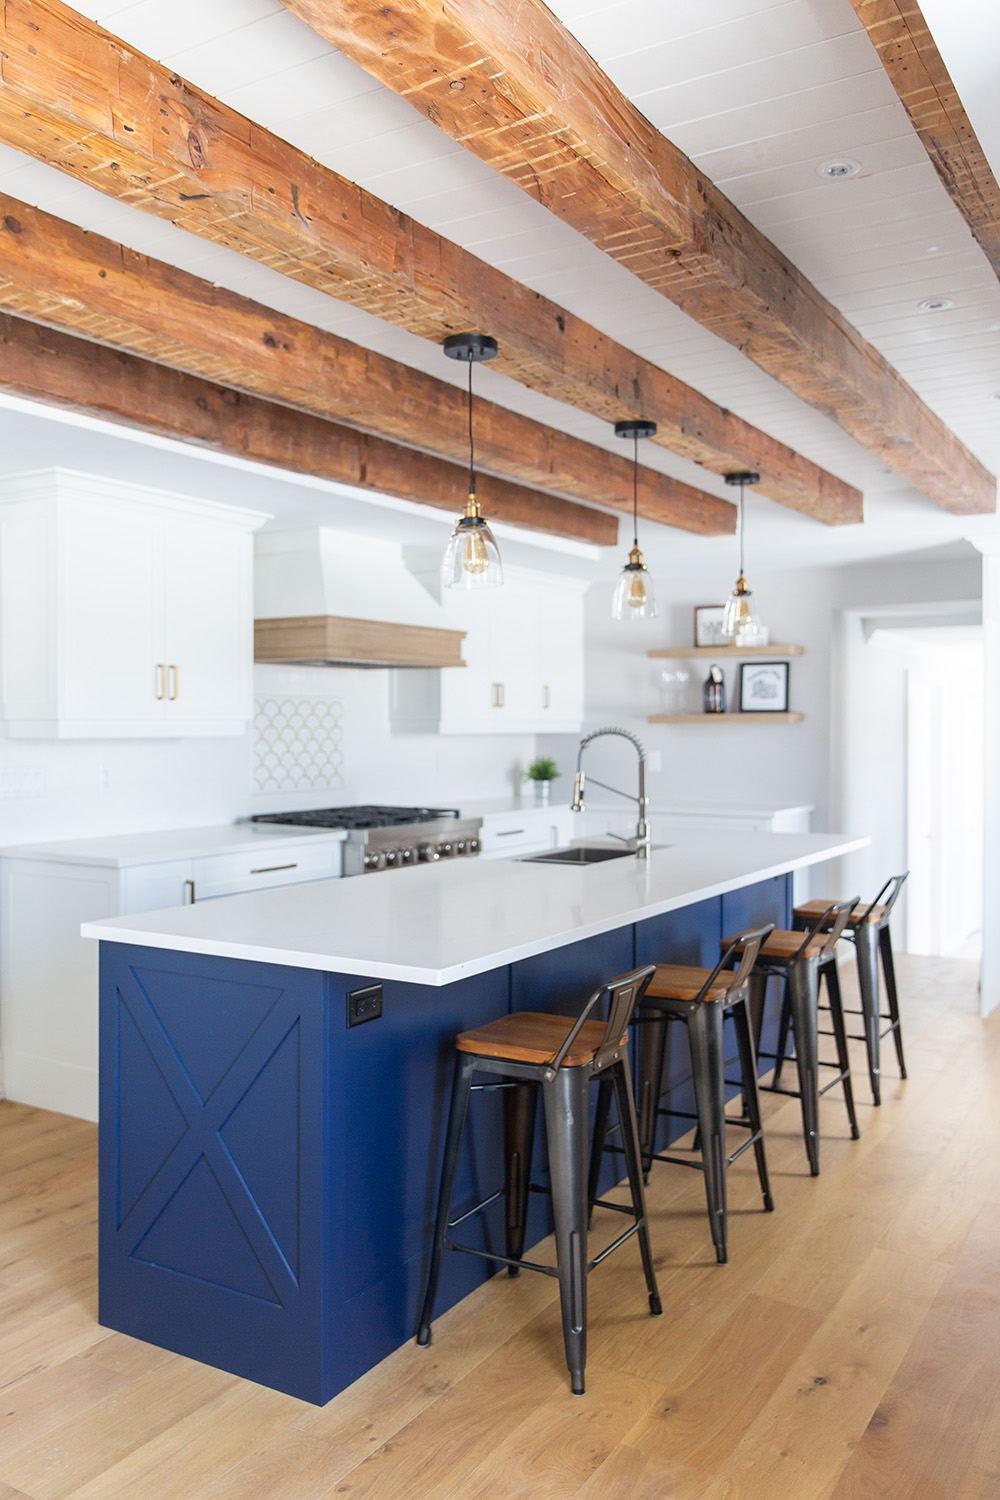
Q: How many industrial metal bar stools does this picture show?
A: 4